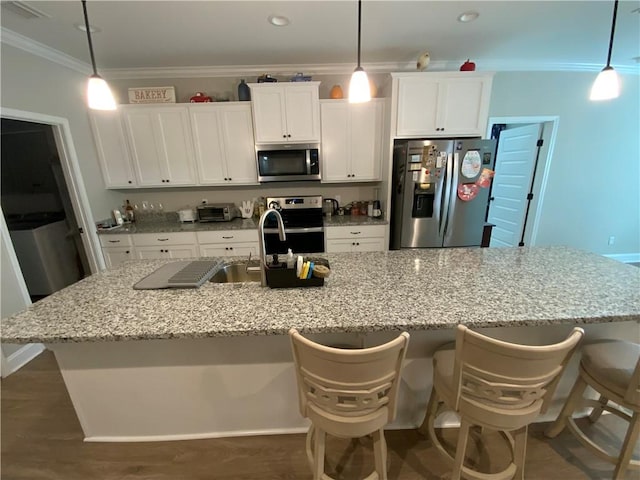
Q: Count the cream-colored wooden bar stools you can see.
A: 3